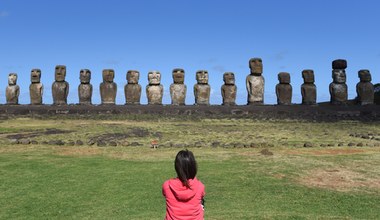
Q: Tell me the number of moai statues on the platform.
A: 15